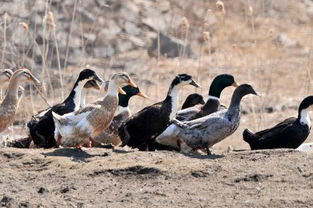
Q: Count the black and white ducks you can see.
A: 3